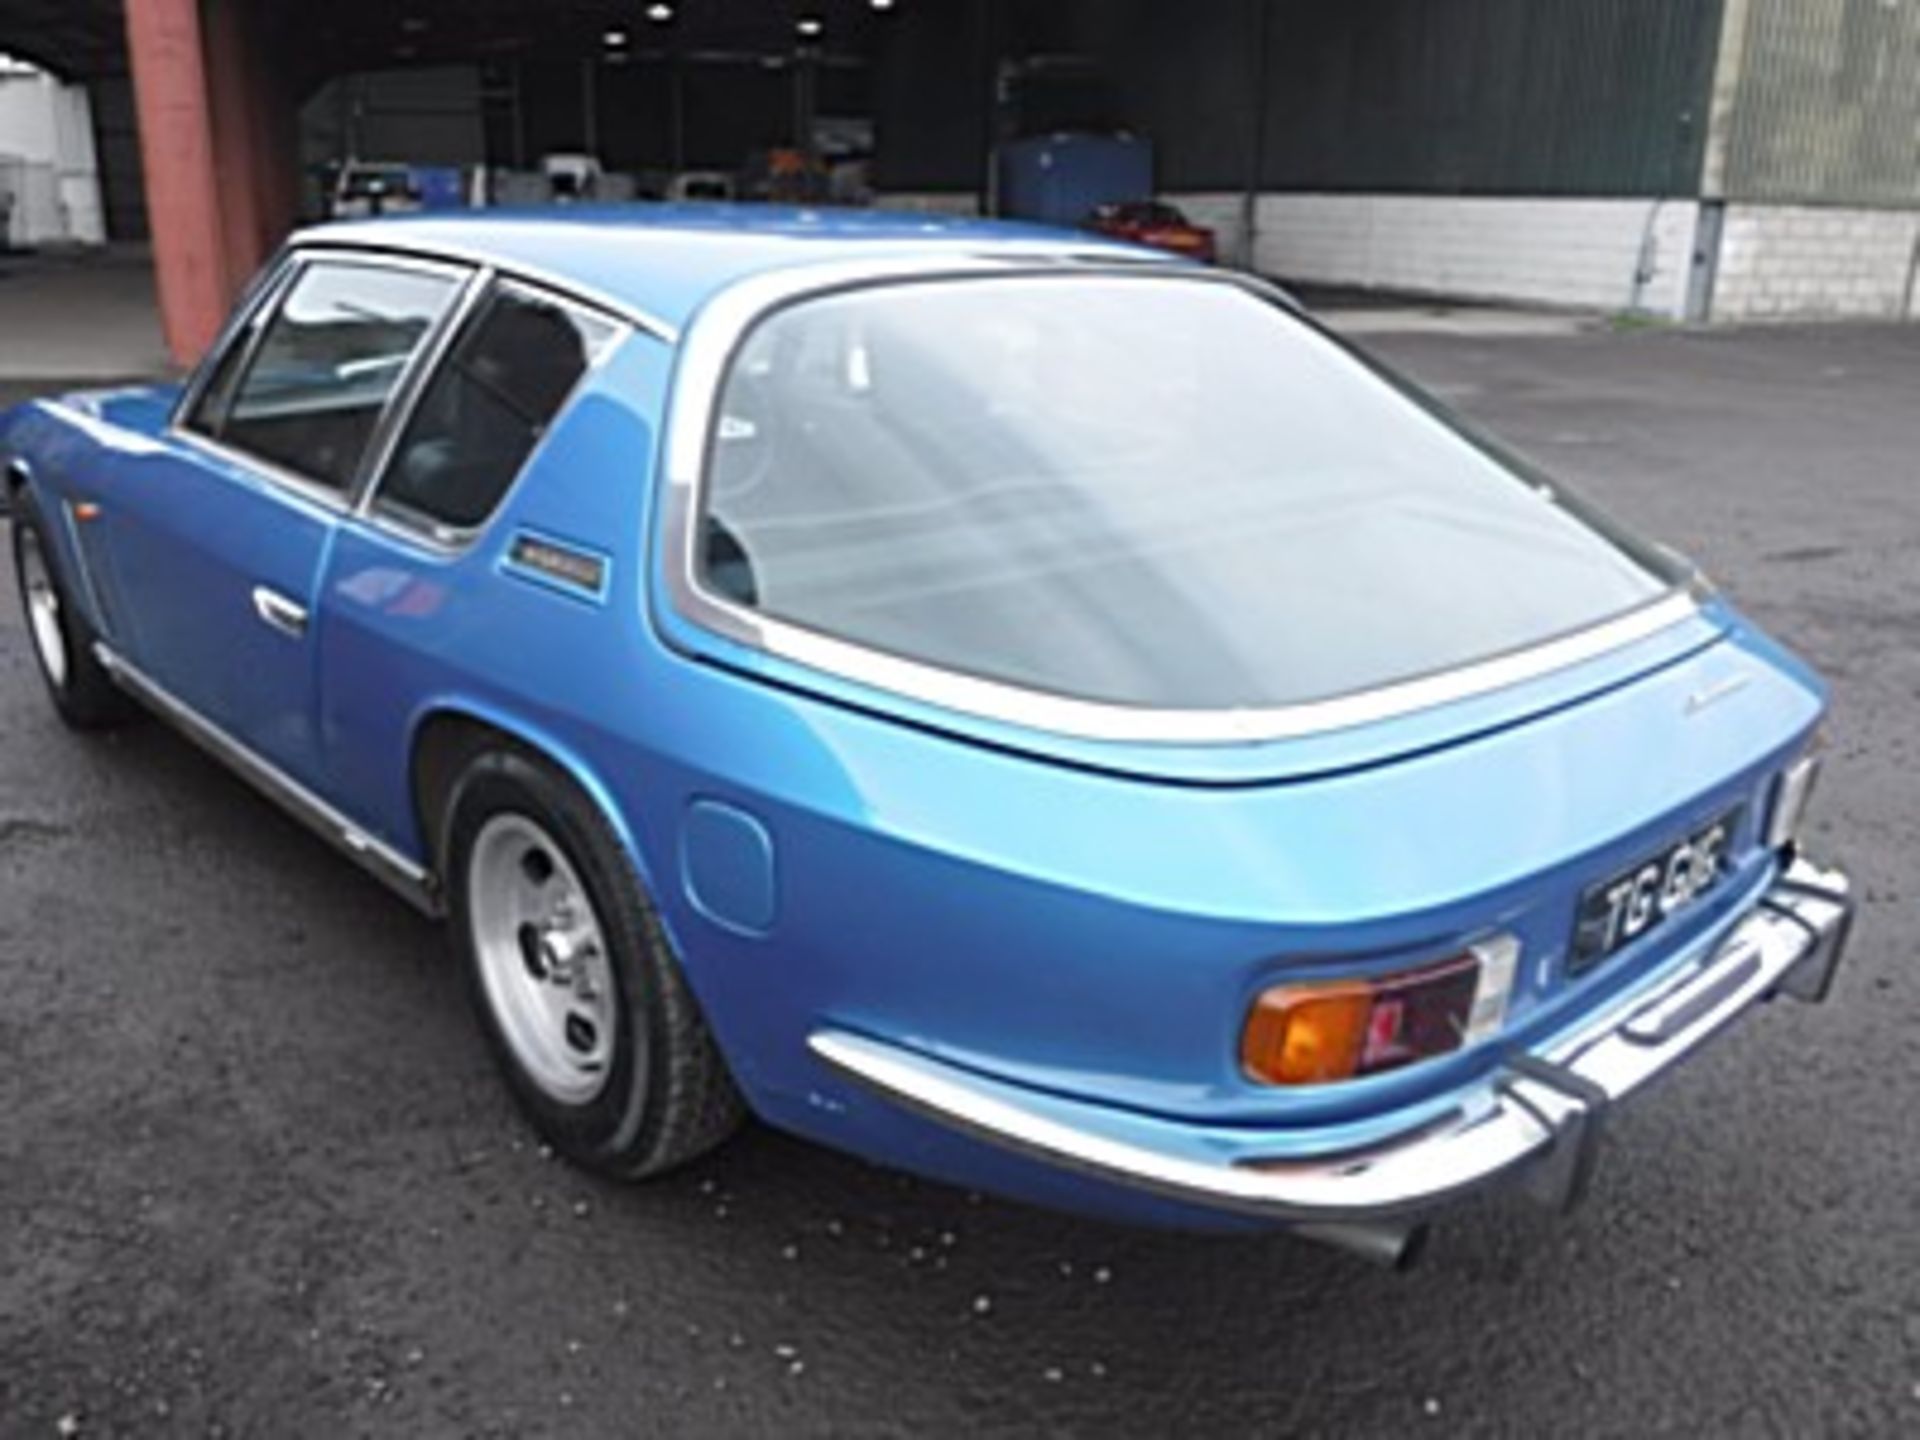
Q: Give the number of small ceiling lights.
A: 4